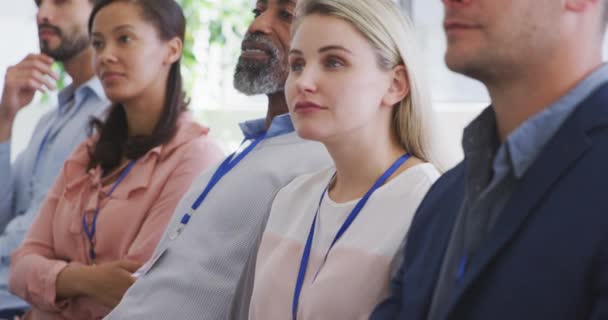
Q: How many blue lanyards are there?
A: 5